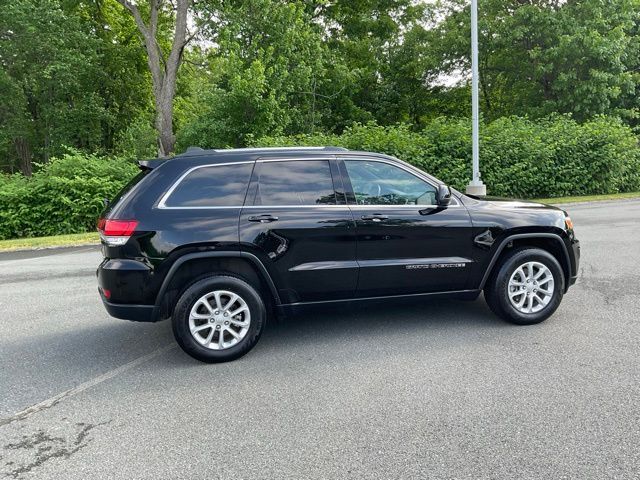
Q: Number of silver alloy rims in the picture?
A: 2